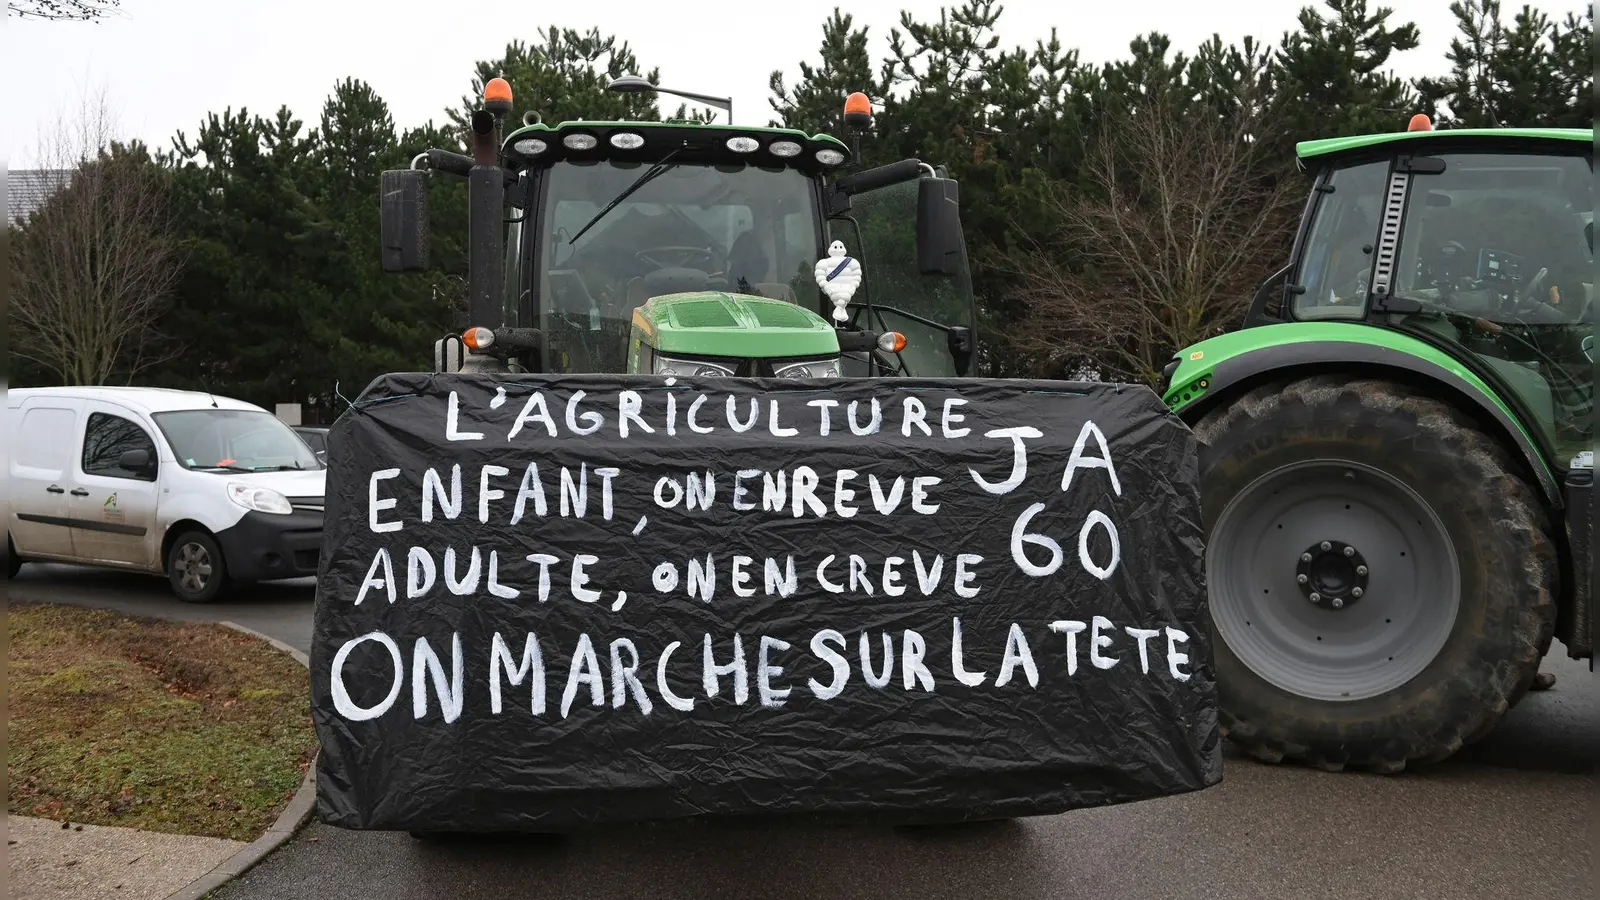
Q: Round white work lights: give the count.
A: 6